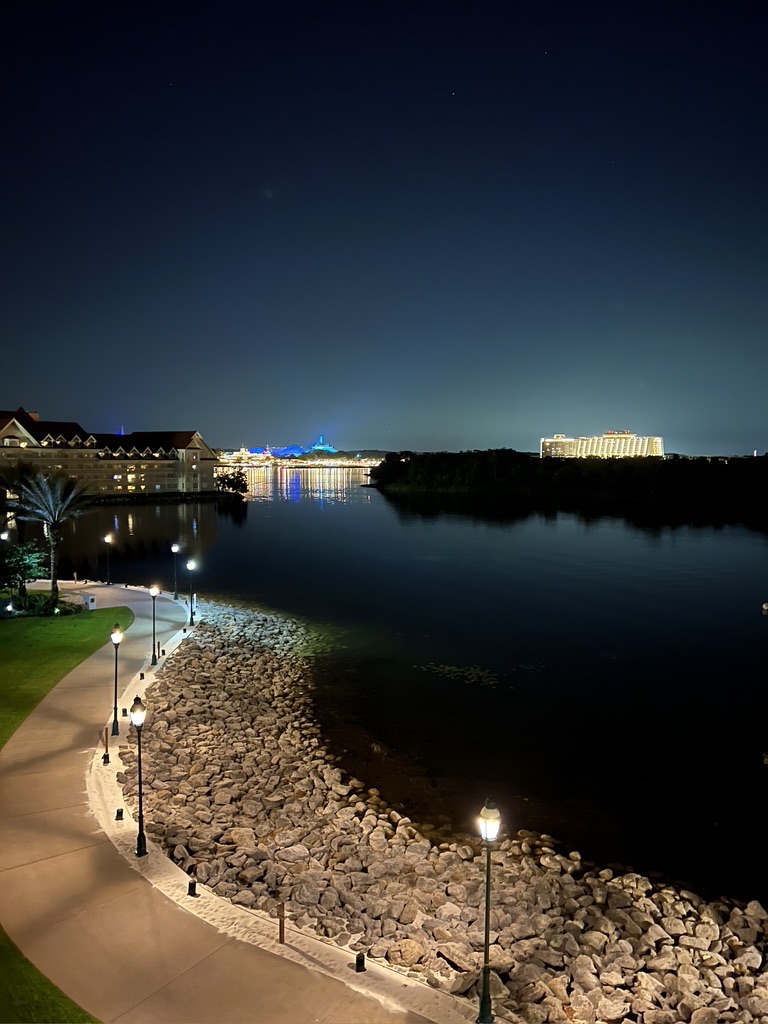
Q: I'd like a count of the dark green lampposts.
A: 7